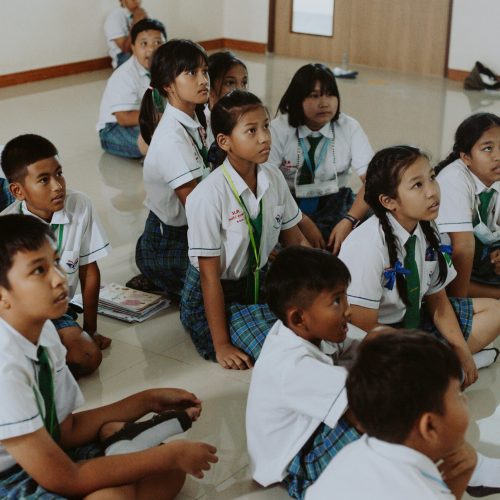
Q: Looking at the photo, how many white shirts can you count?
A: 12